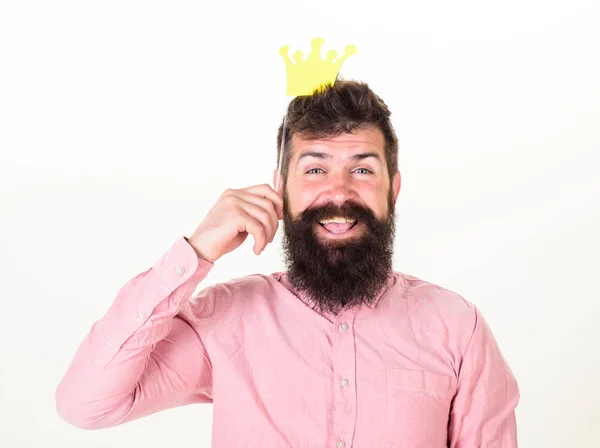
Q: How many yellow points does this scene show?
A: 5